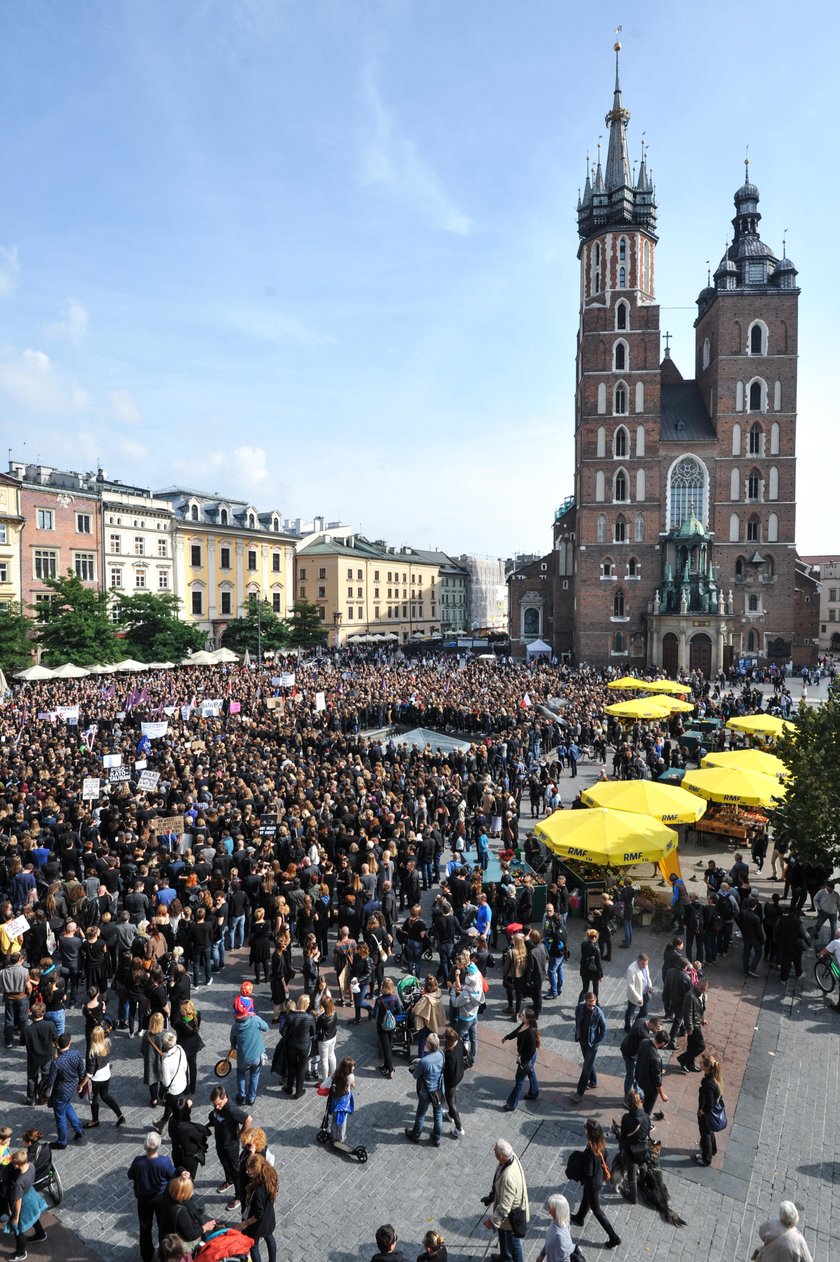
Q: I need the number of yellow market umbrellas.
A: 9